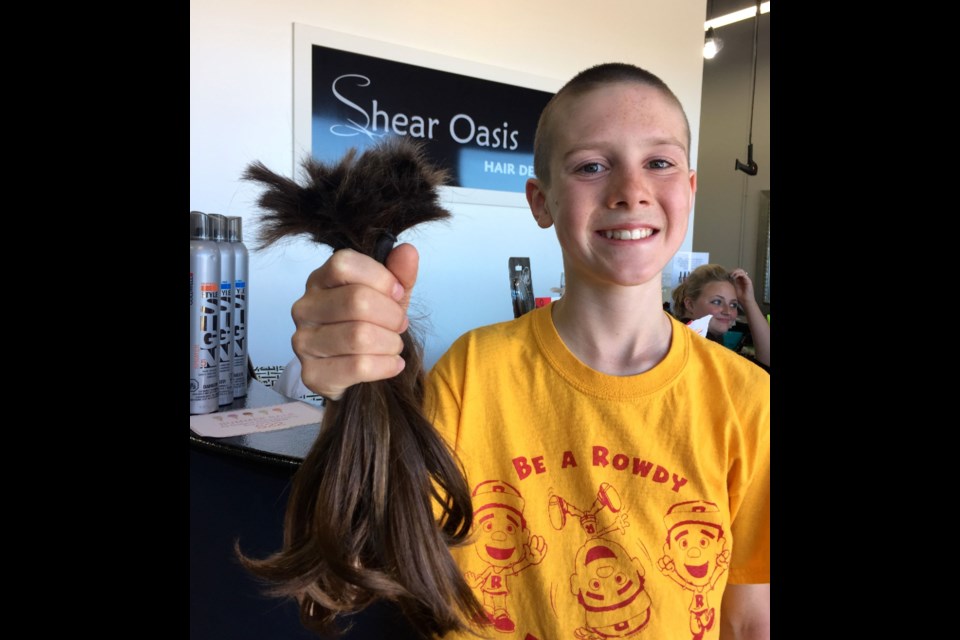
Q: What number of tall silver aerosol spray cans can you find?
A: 3